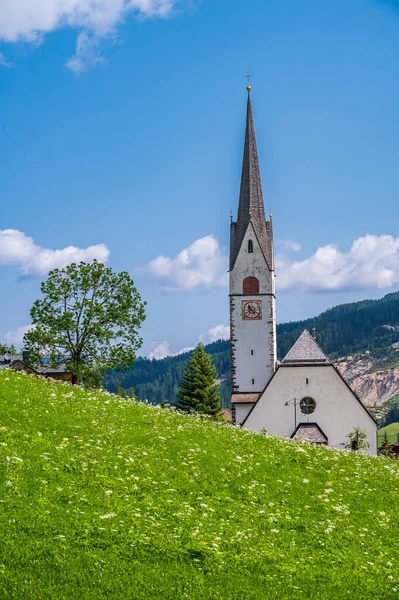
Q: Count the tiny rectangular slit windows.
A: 3